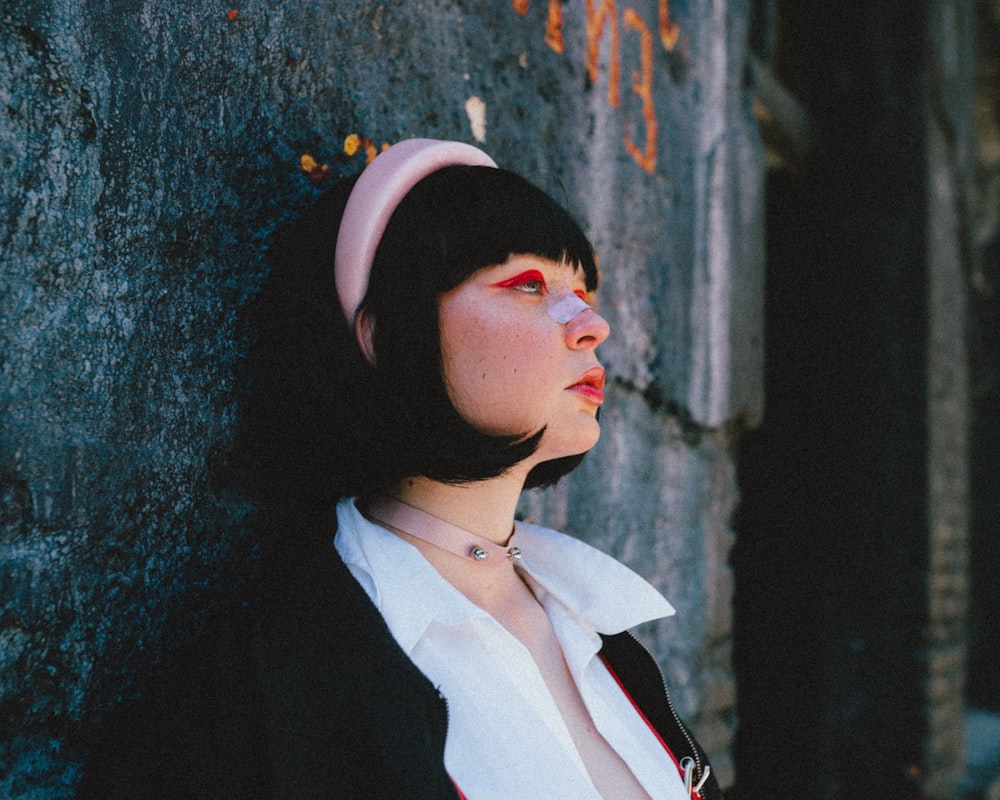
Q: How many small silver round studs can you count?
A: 2